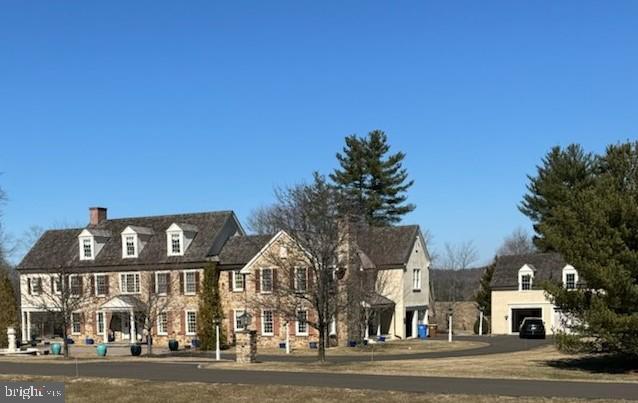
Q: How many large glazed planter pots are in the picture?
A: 4